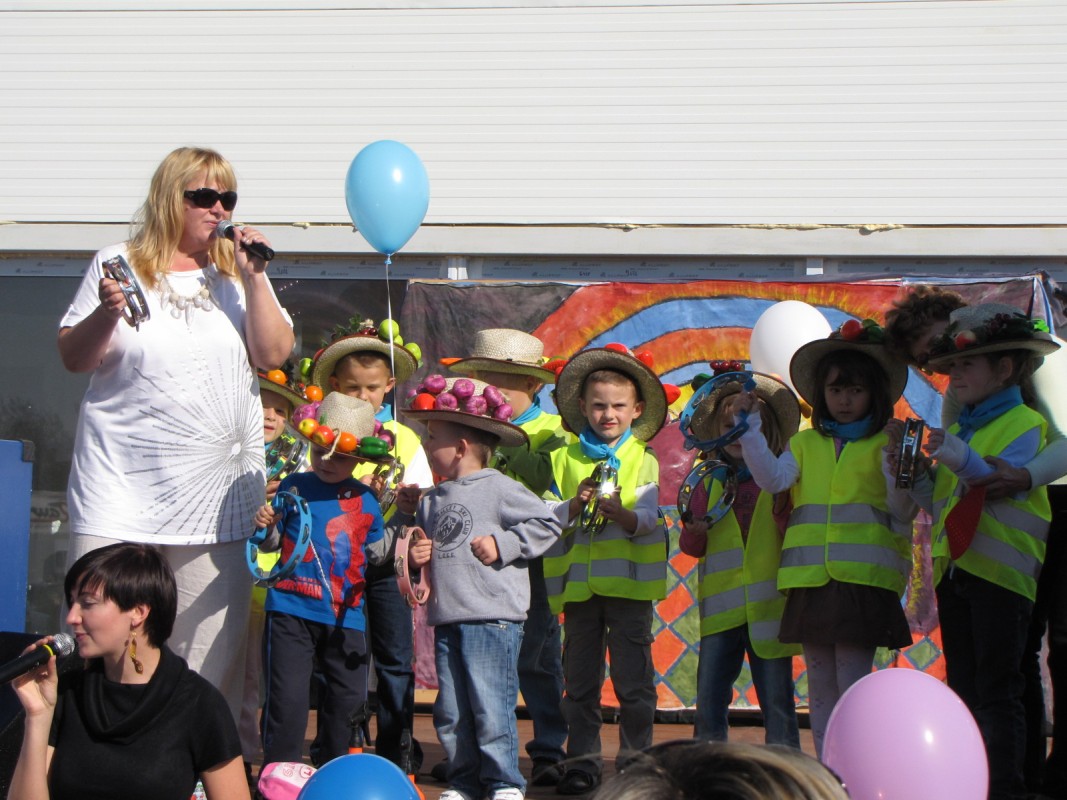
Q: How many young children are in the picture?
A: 9